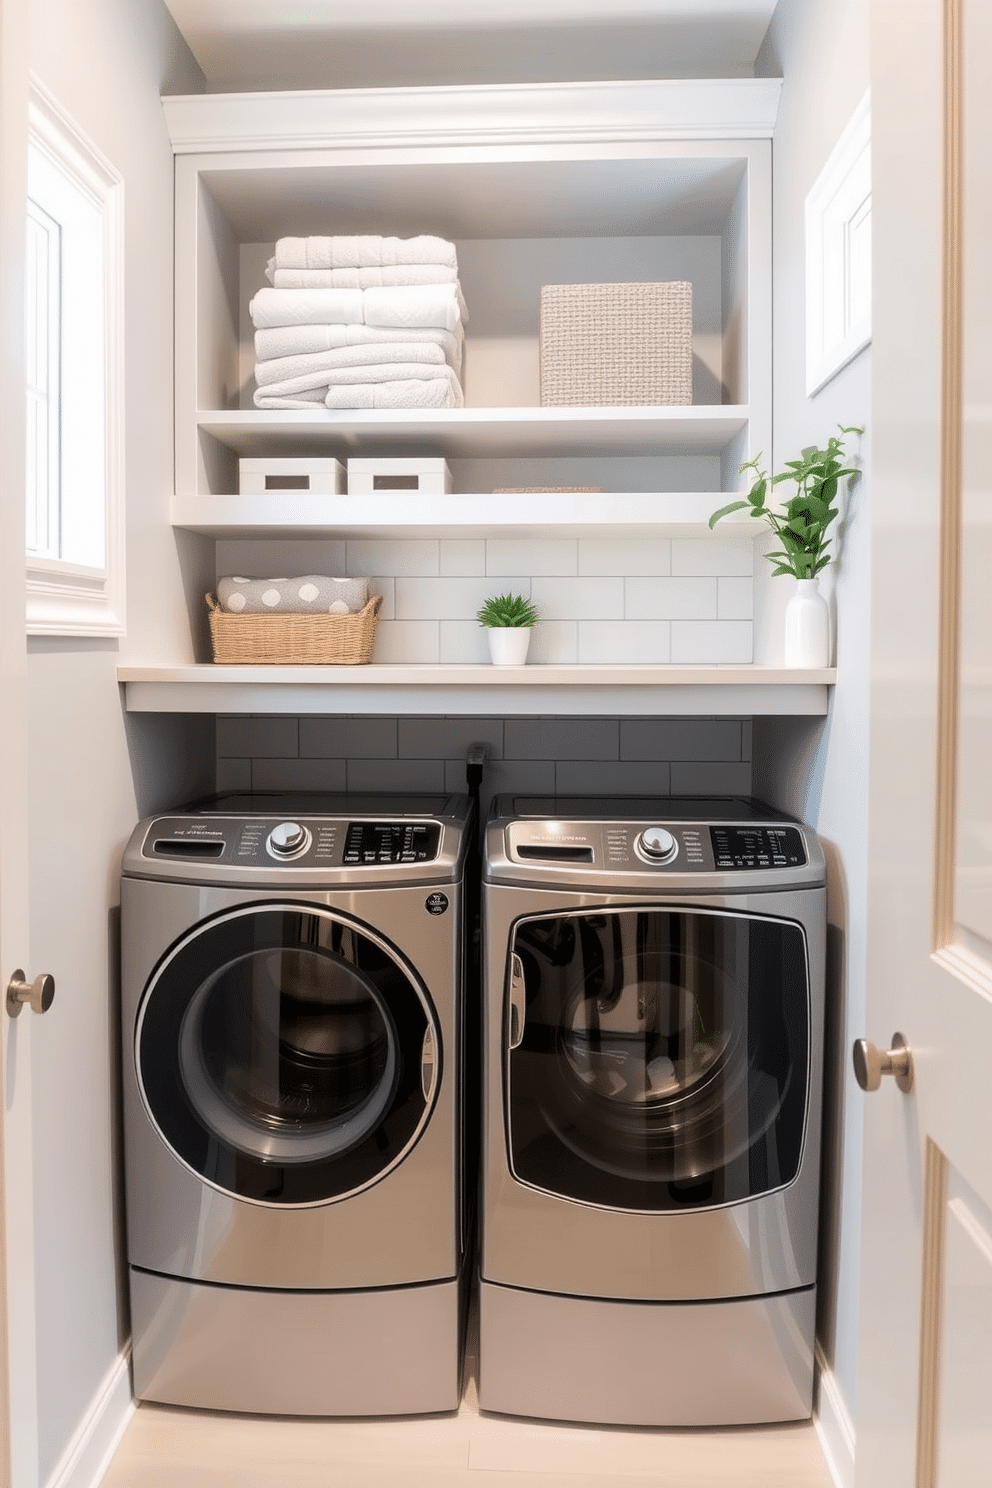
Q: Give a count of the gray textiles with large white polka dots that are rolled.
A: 1